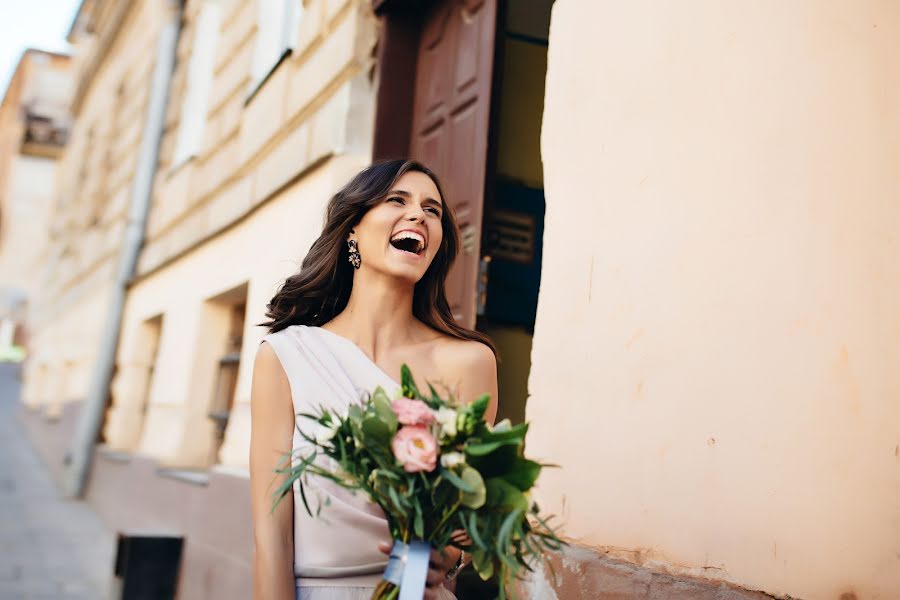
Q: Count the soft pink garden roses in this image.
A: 2